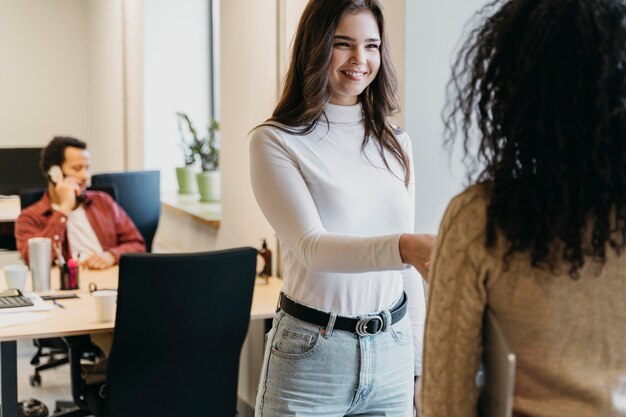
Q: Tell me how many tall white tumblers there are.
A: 1